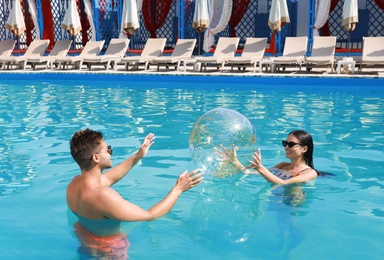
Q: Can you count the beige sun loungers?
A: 12